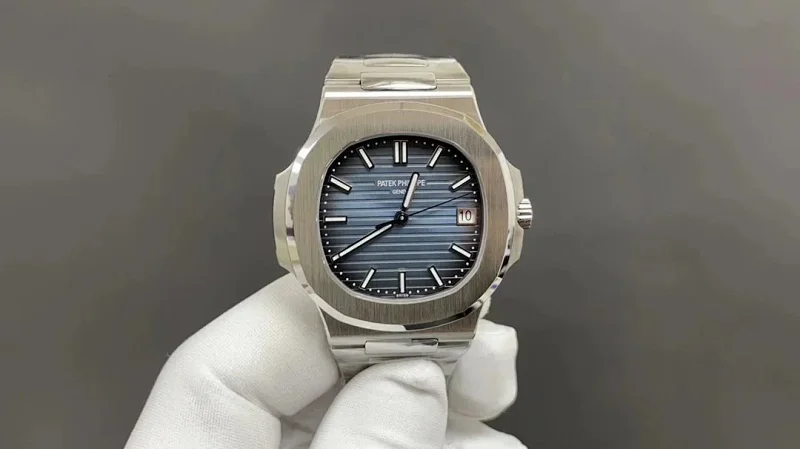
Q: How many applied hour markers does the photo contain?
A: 11